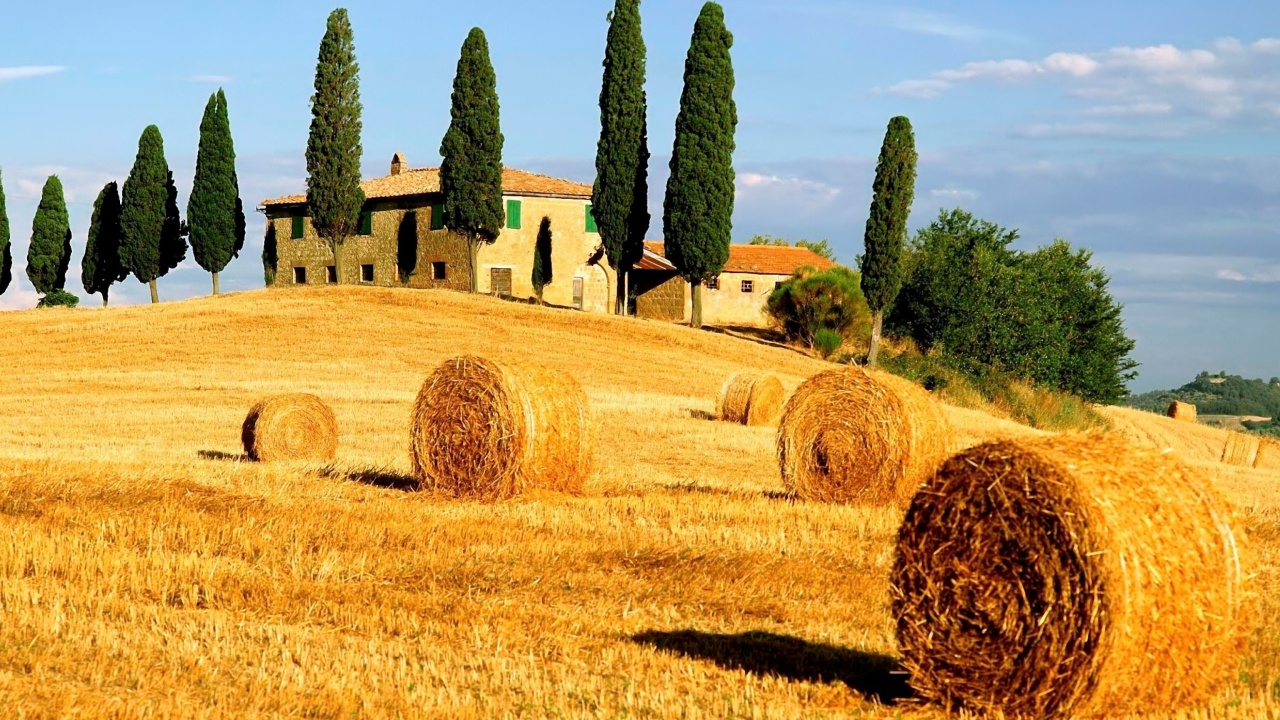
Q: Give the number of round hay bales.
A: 7